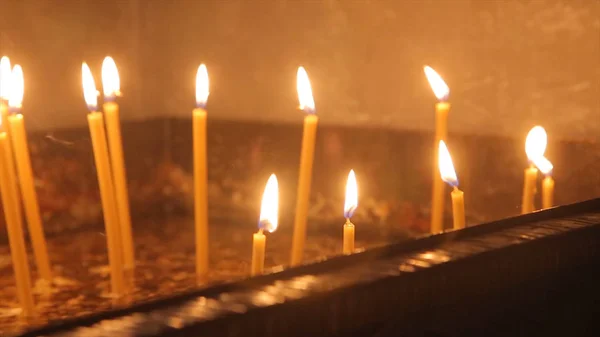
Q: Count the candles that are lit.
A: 12